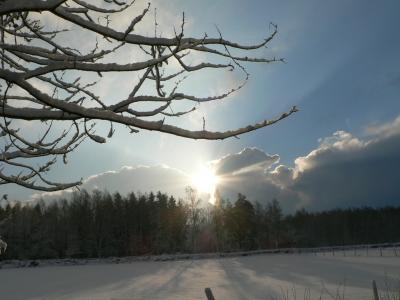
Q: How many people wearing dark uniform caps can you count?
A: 0